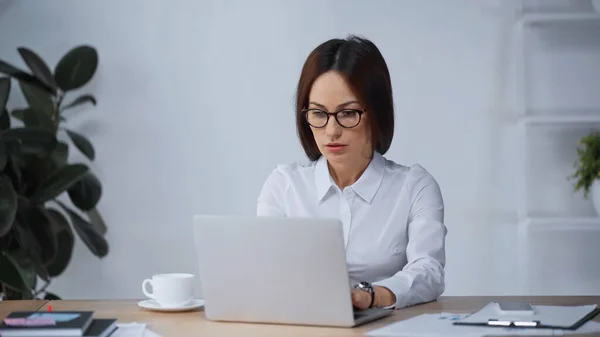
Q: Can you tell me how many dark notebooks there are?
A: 2